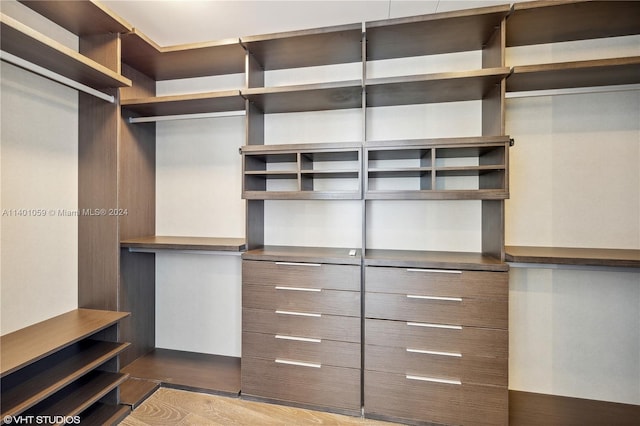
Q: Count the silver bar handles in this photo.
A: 10